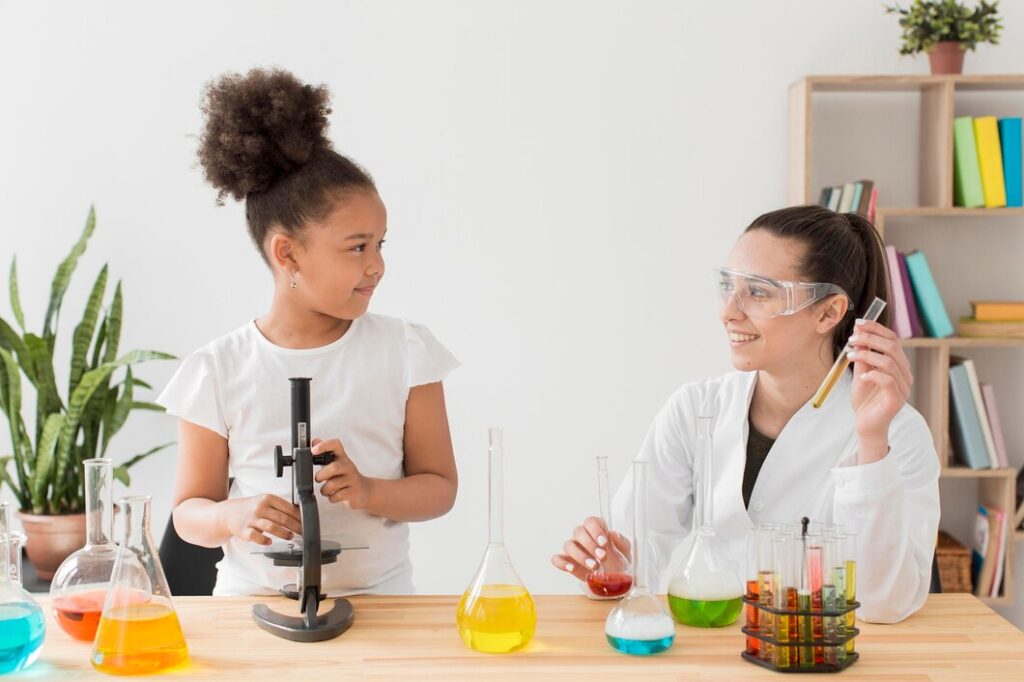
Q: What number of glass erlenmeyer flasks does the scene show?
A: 1